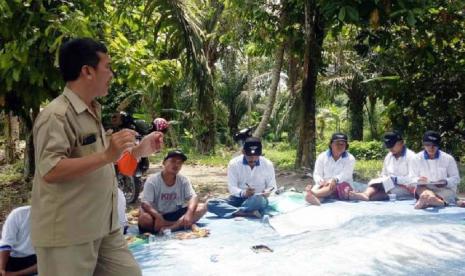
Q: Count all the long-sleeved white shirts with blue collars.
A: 4